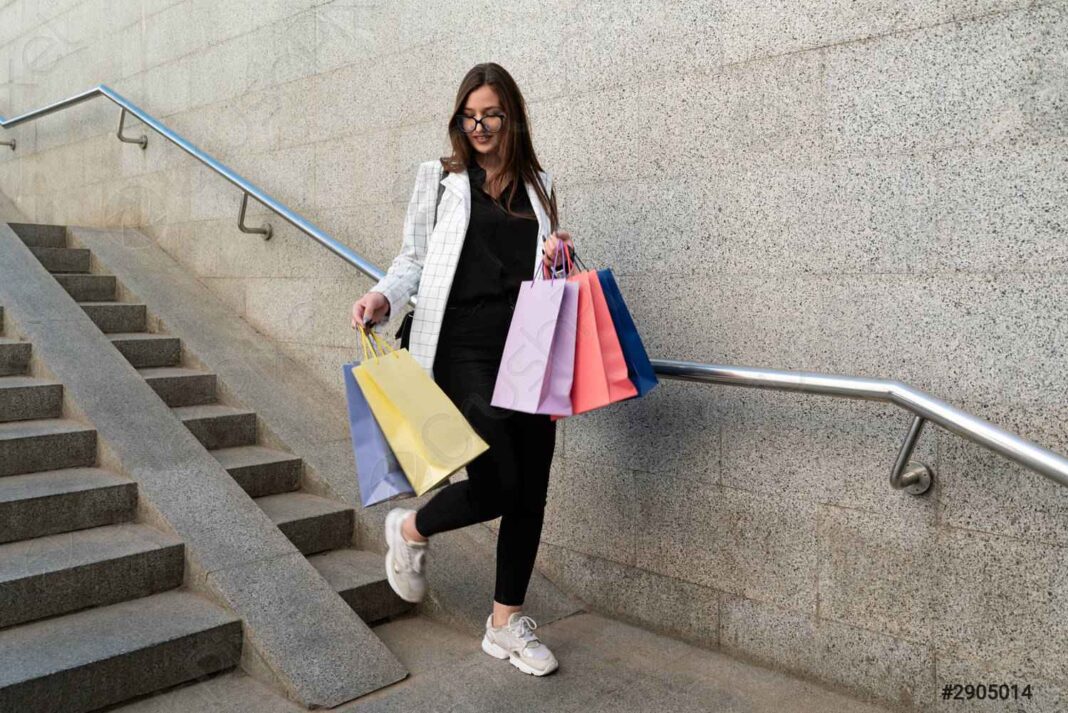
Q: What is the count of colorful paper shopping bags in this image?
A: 5